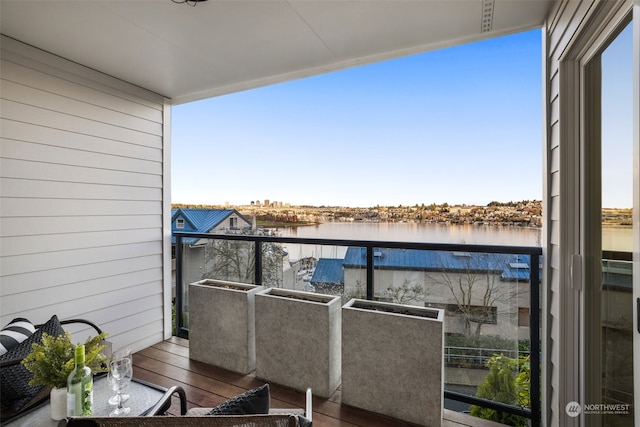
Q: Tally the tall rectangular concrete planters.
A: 3